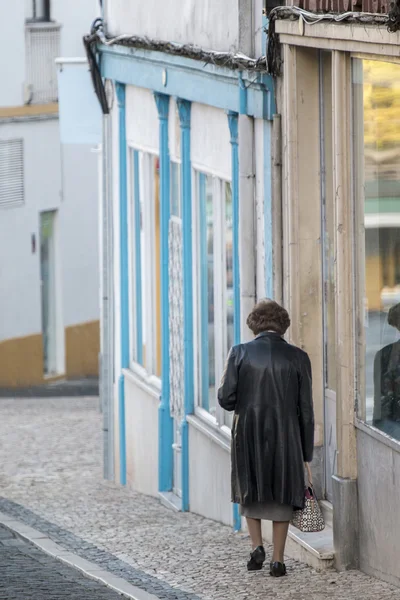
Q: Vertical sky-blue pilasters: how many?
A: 4